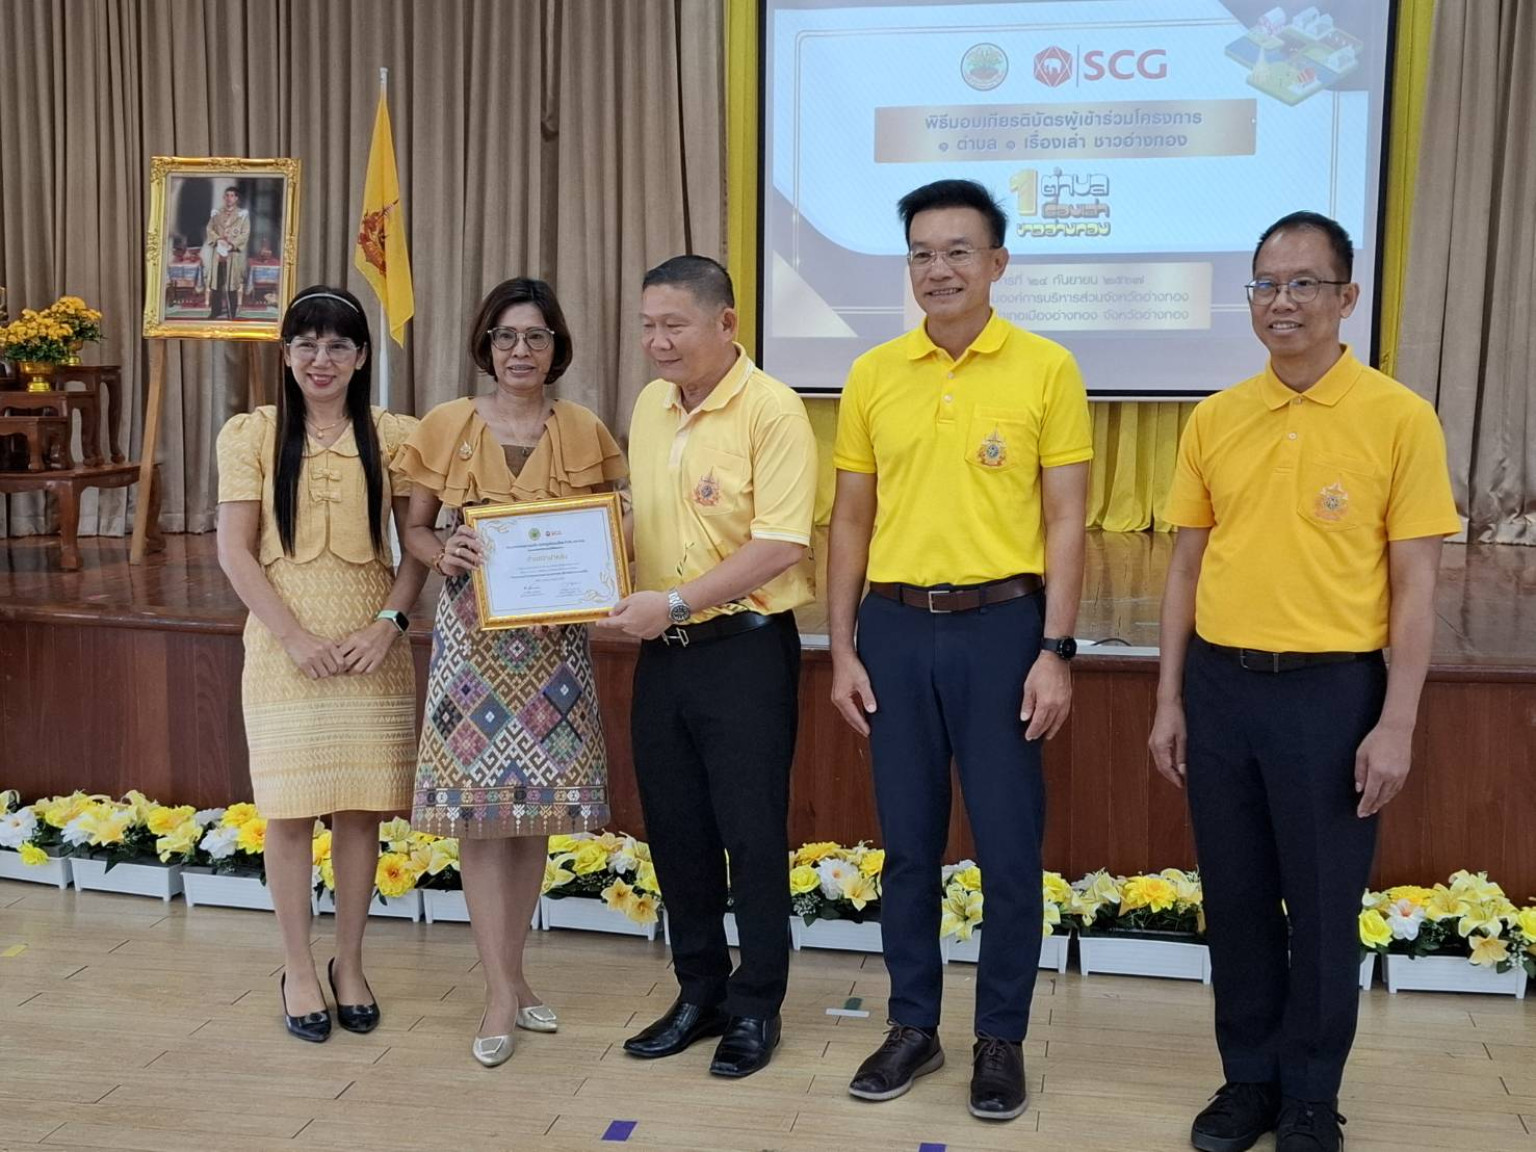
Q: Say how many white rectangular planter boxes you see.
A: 12